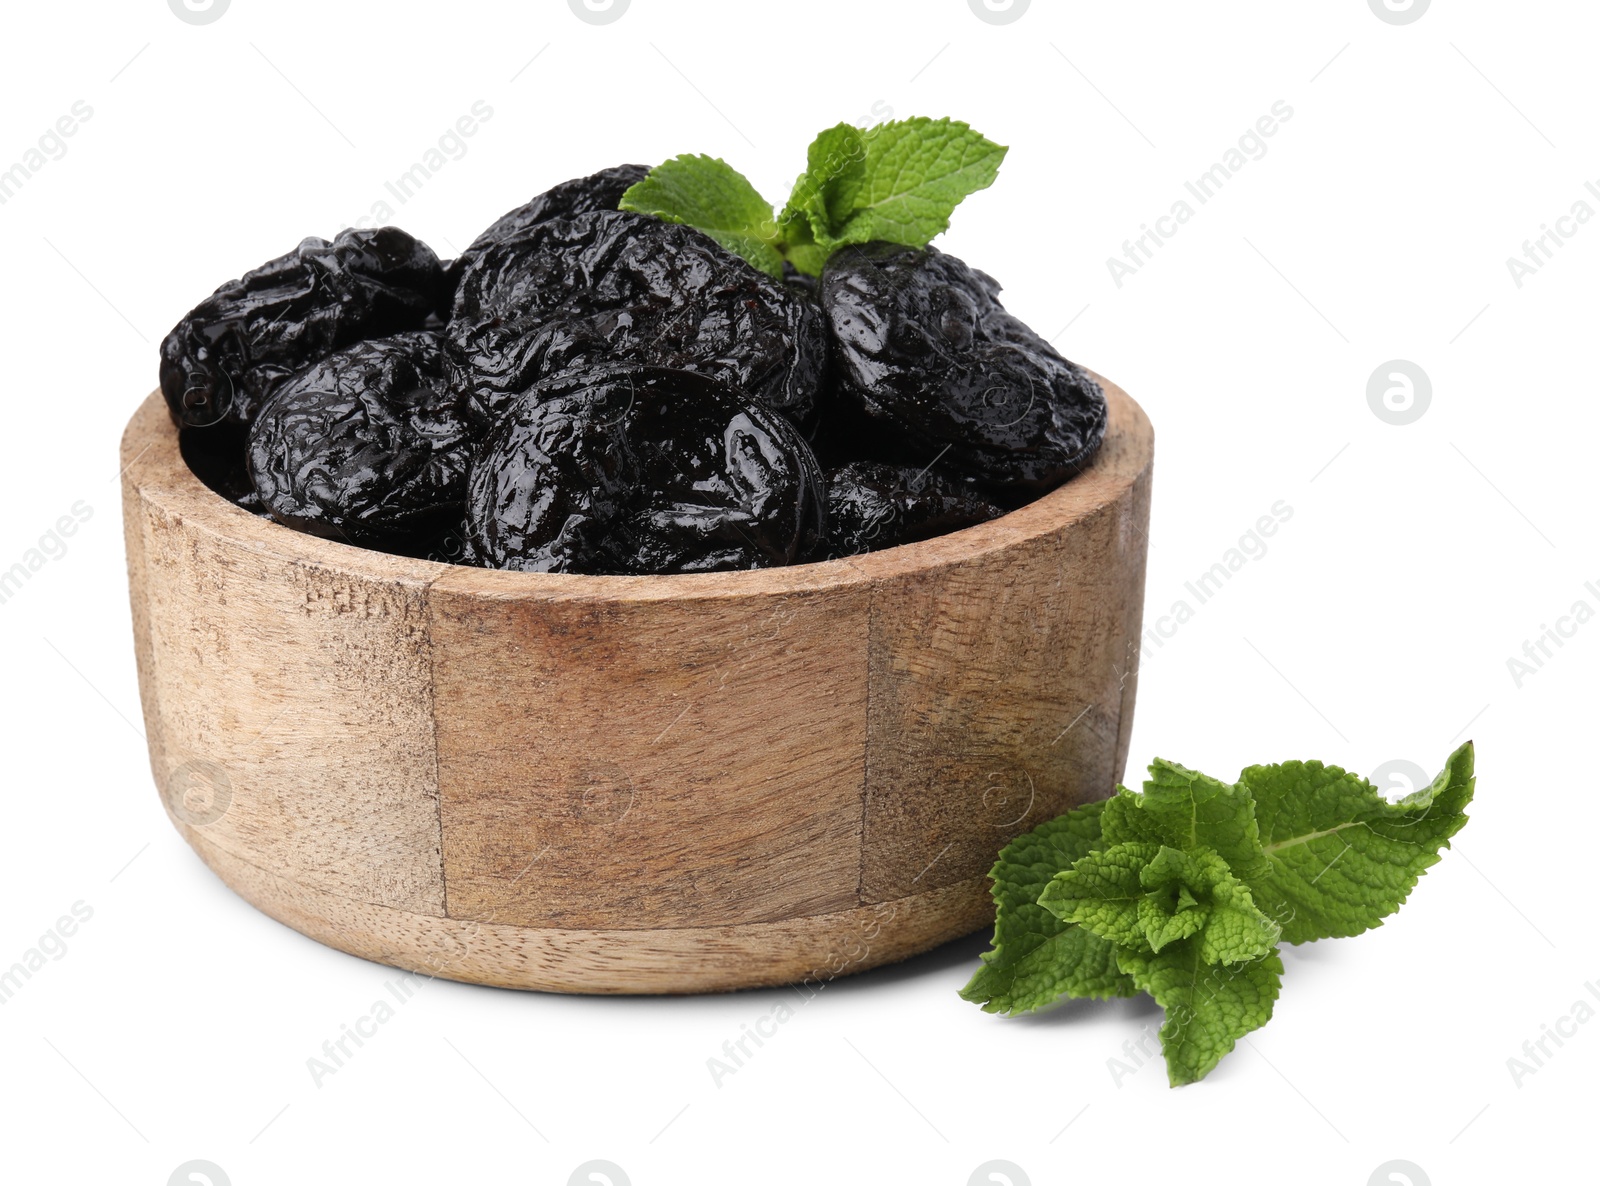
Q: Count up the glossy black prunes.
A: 7